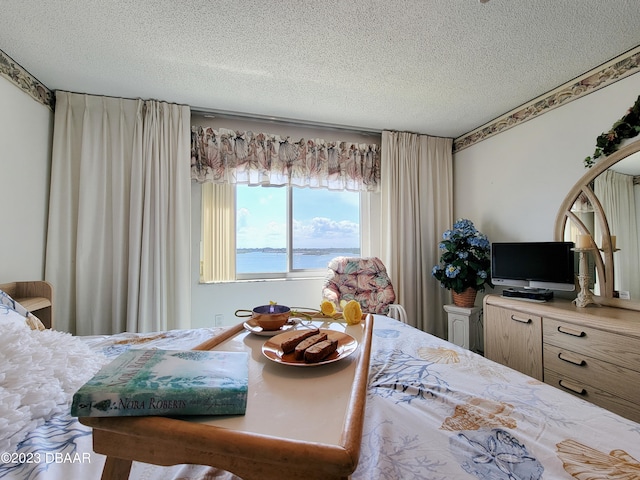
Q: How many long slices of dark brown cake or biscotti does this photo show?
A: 3